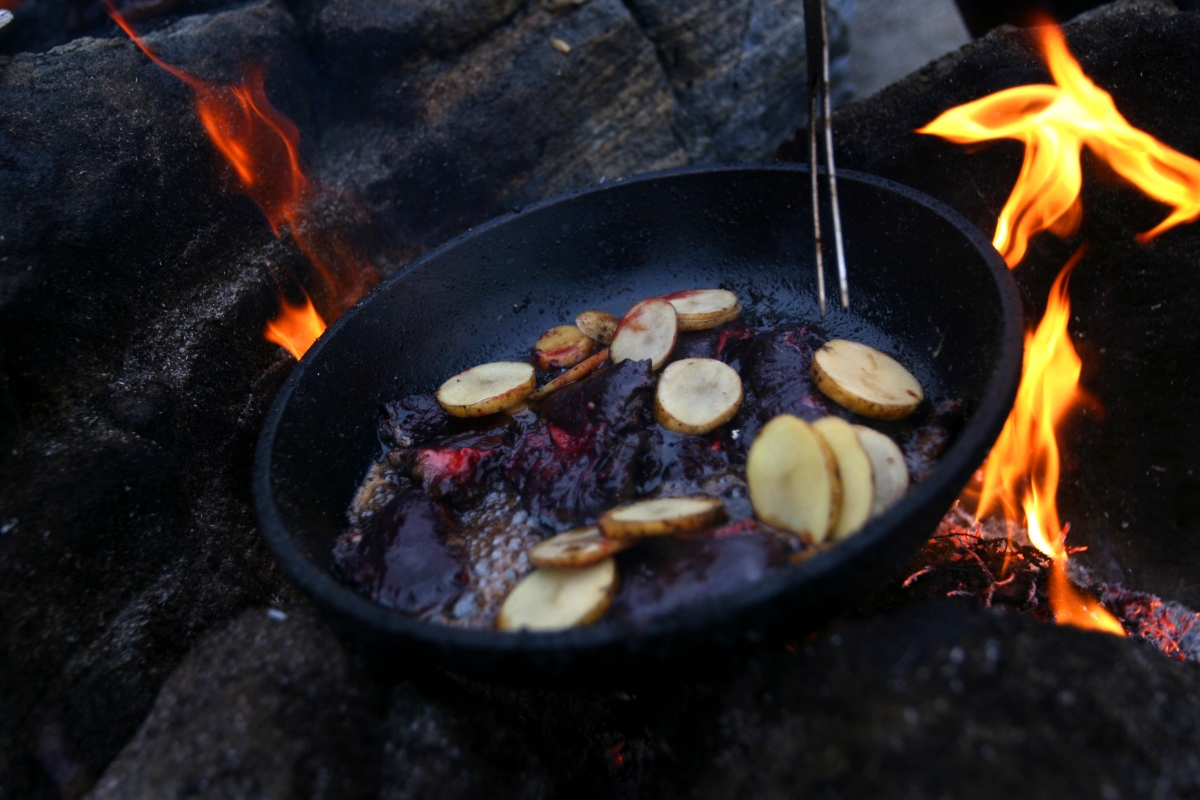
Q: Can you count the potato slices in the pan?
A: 15